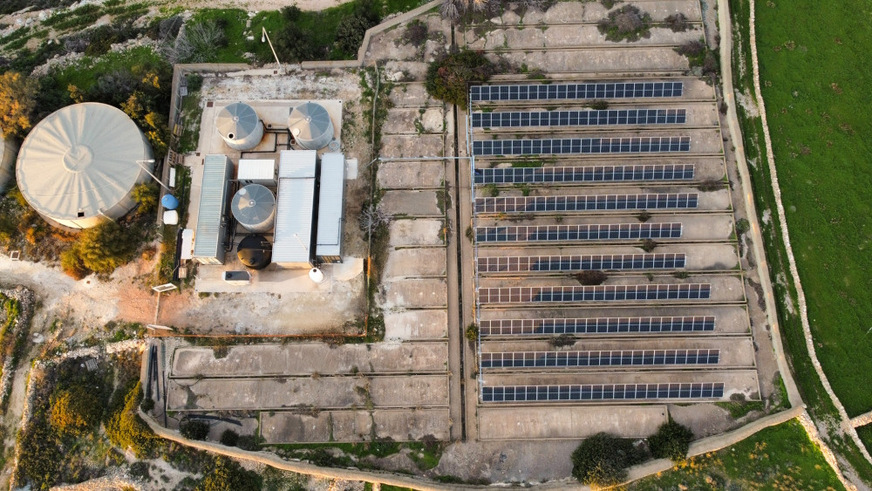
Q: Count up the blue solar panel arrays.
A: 11